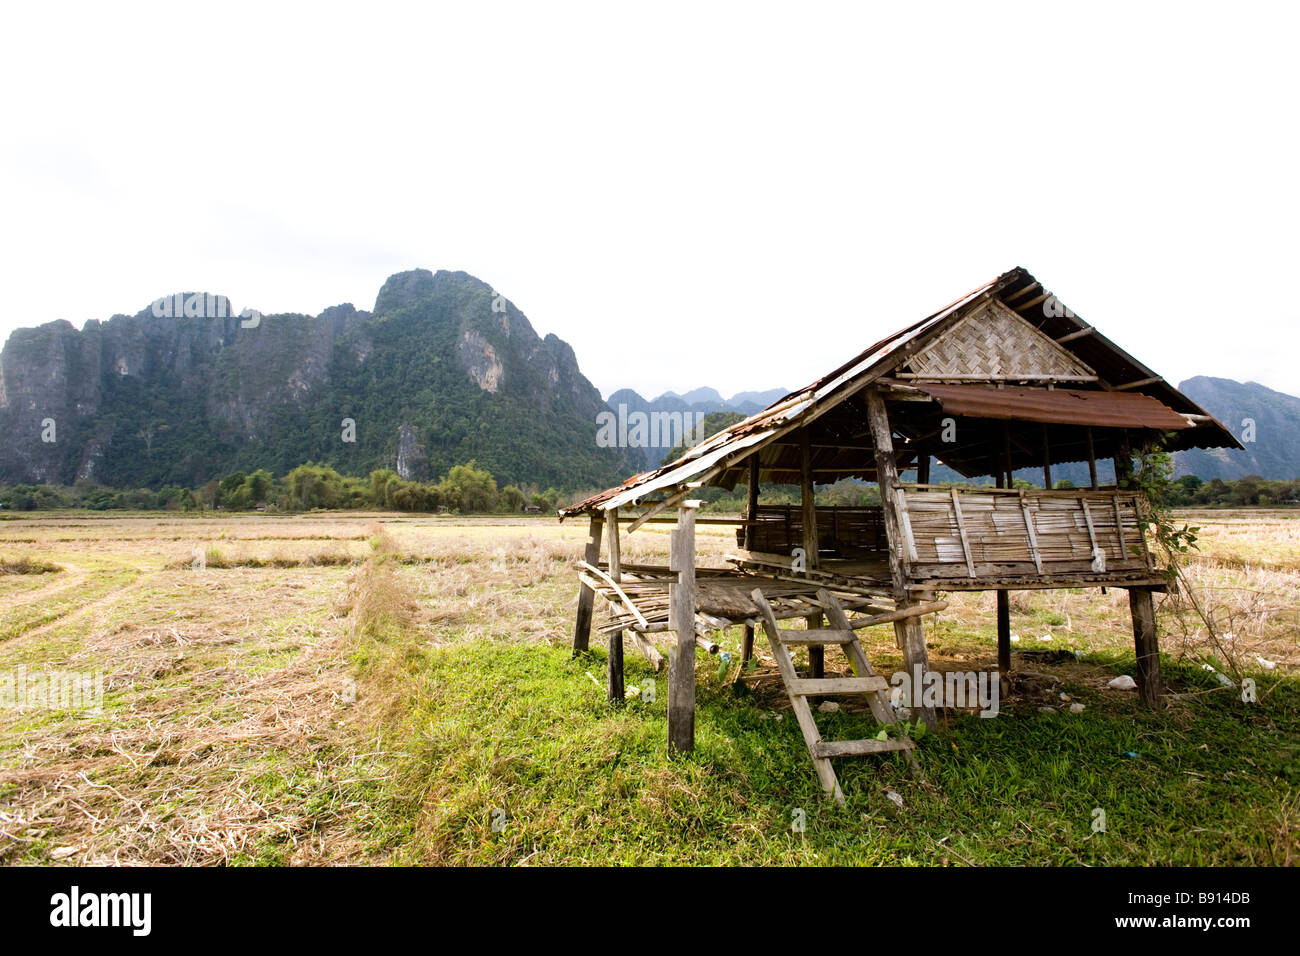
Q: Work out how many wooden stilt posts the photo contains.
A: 8